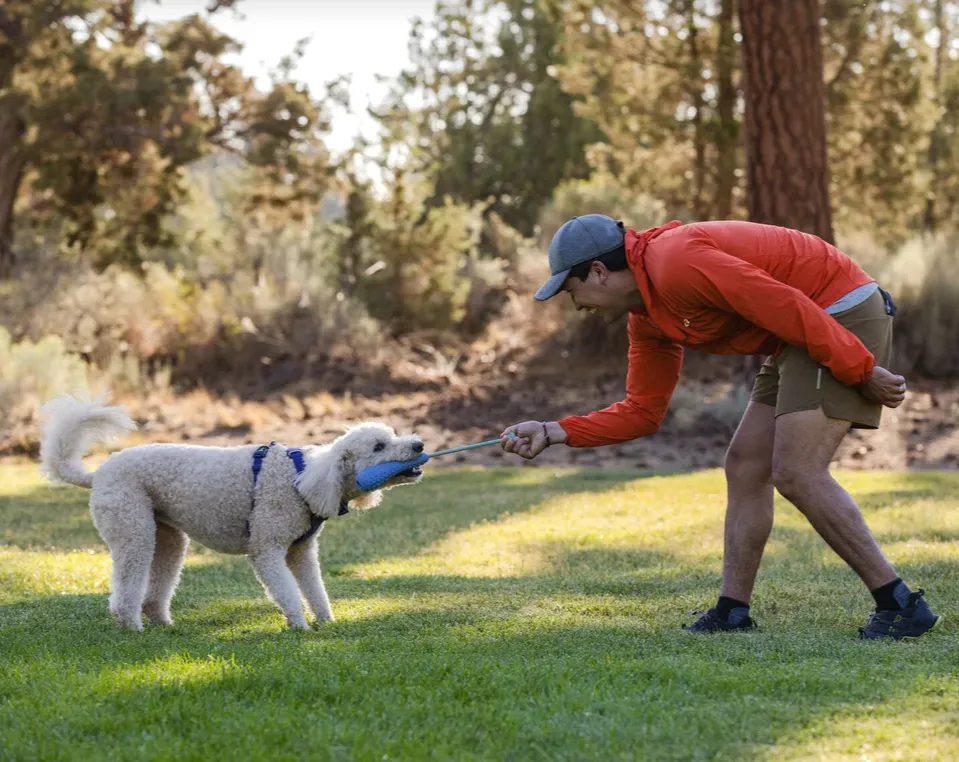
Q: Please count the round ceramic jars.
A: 0